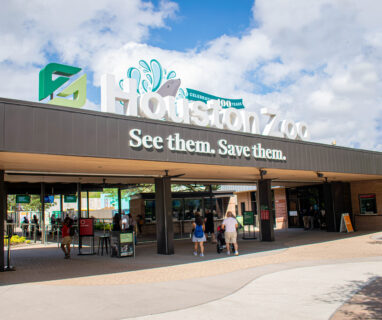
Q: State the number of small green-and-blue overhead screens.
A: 3